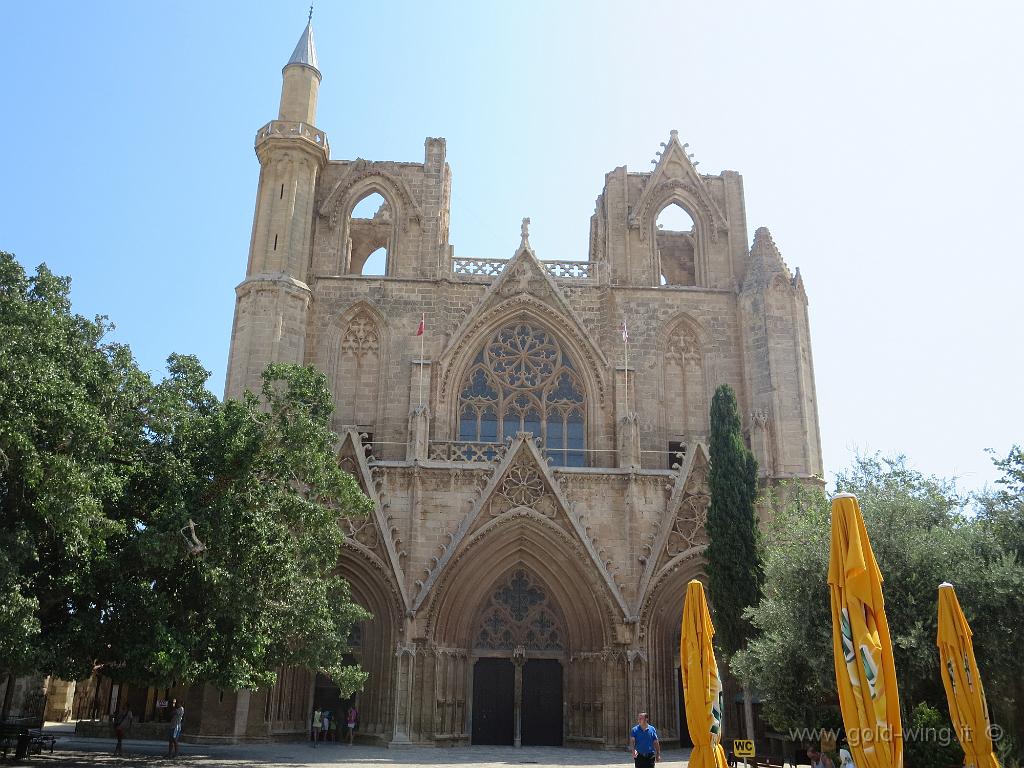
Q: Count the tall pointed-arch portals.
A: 3